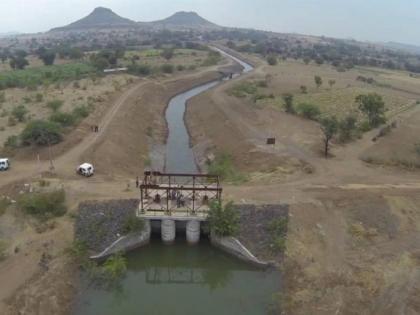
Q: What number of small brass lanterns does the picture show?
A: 0